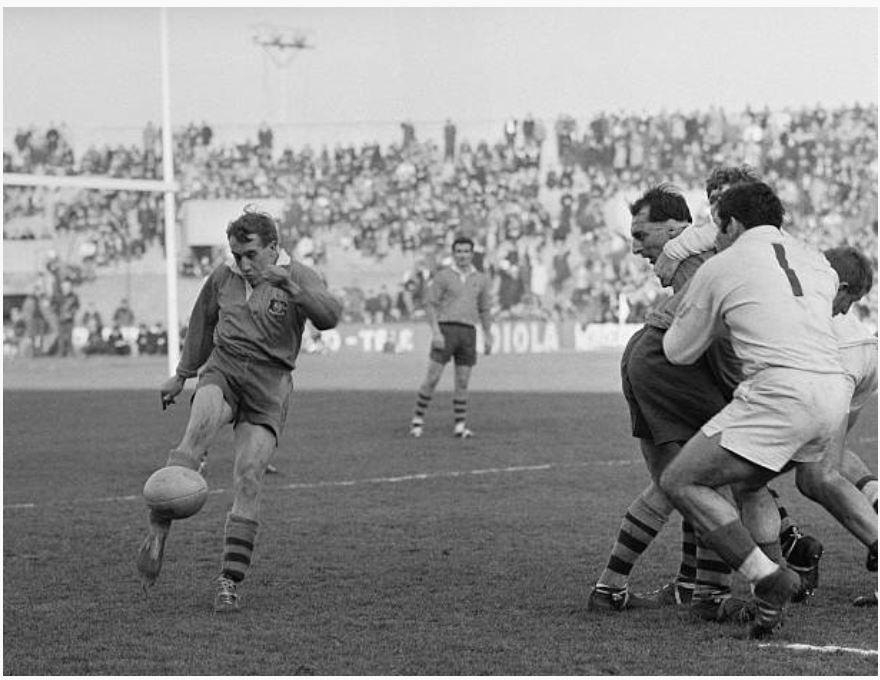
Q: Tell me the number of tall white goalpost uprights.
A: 1